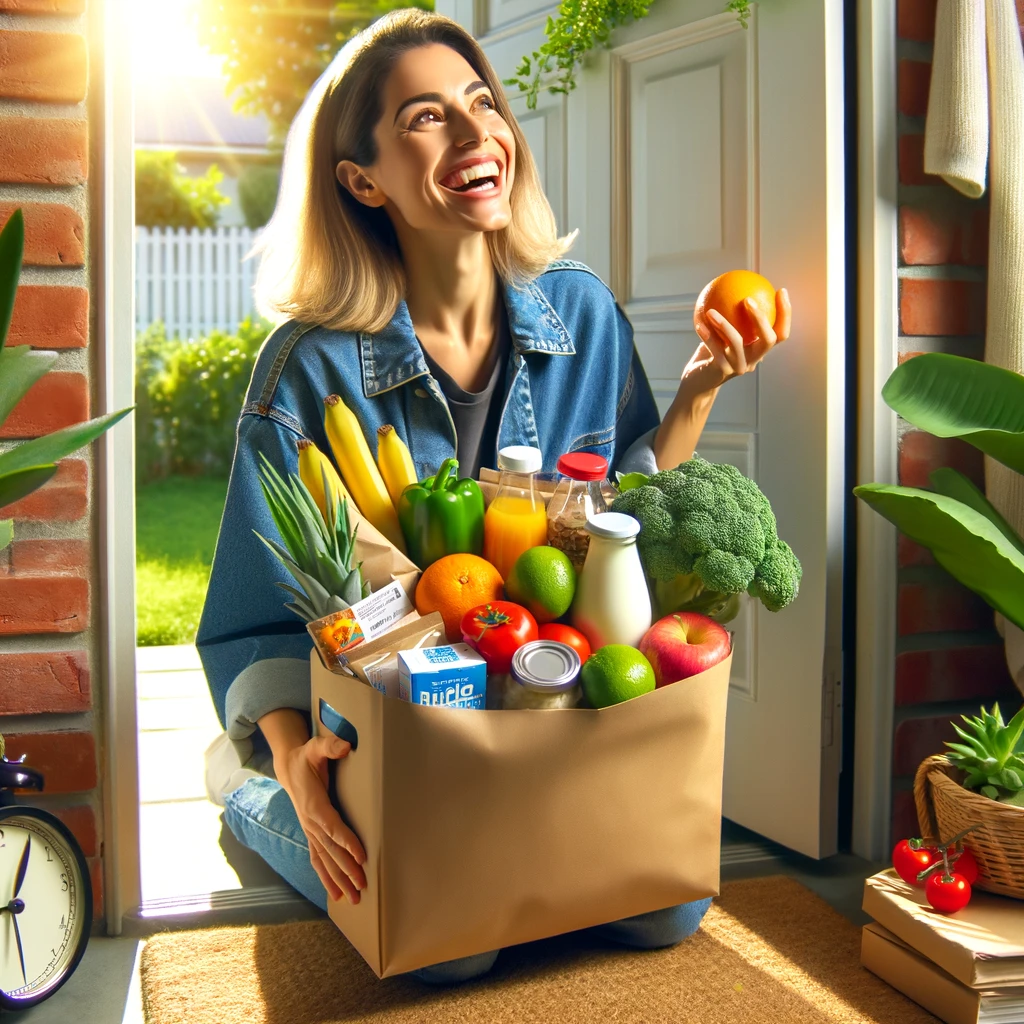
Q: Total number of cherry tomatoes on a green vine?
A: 3